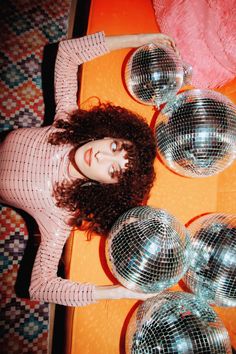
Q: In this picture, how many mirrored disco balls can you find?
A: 5